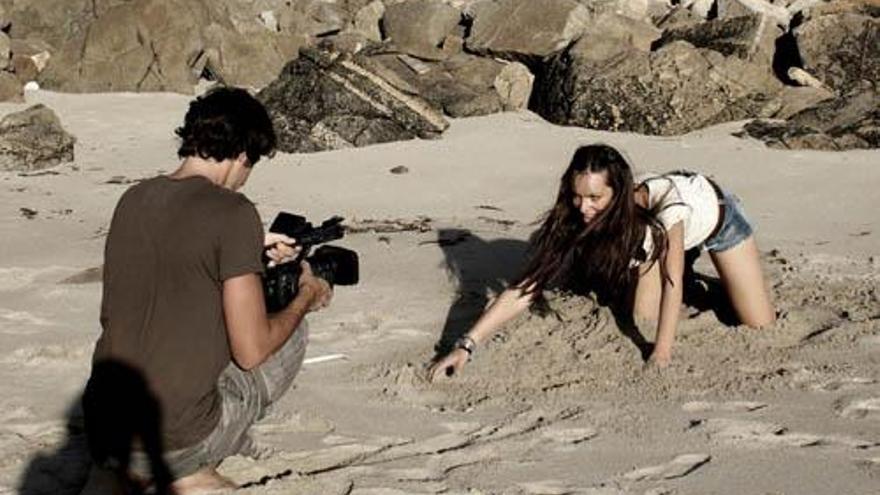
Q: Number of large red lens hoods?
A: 0